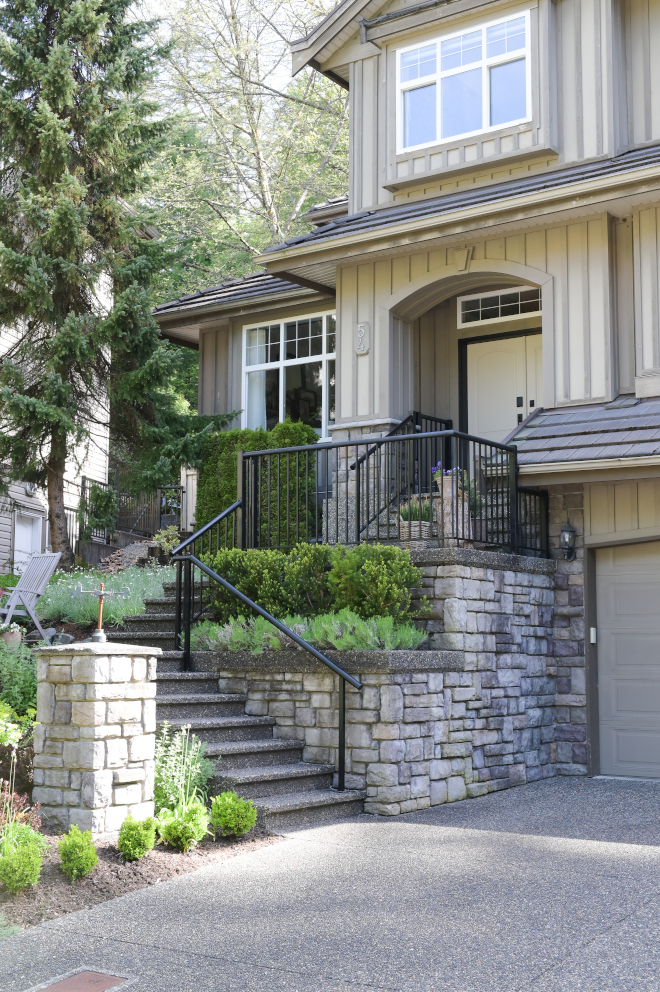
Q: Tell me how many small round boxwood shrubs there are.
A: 5